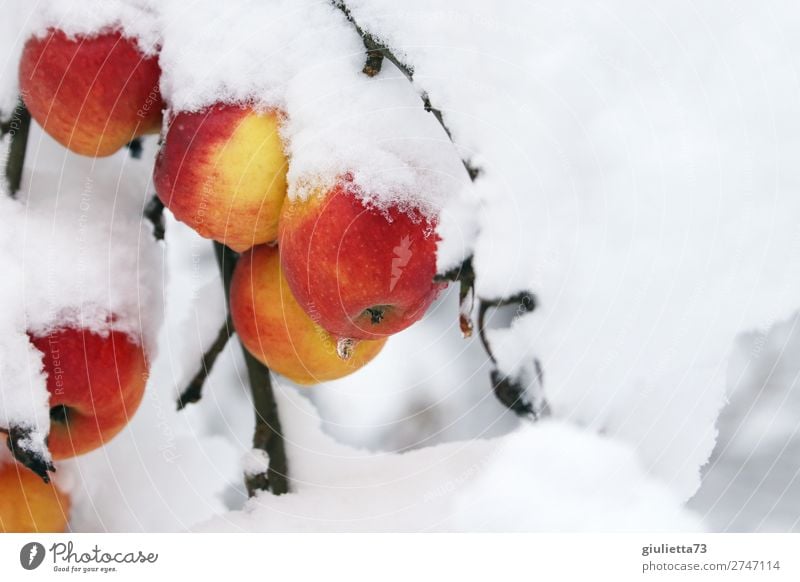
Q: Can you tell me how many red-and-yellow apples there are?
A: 6